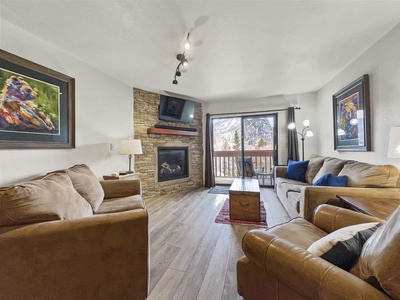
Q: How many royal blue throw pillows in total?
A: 2